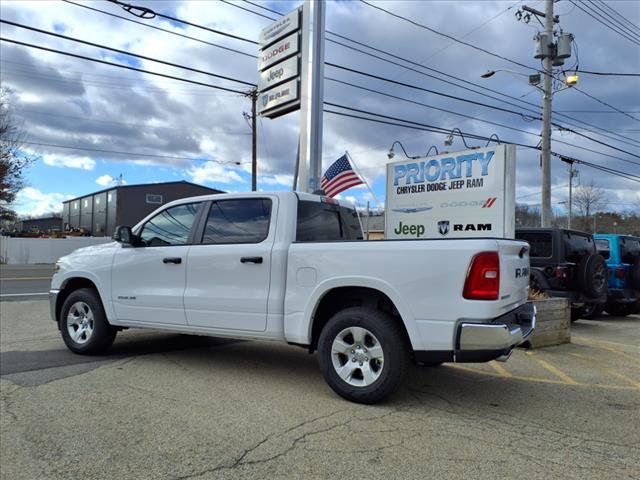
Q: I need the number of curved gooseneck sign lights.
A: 4